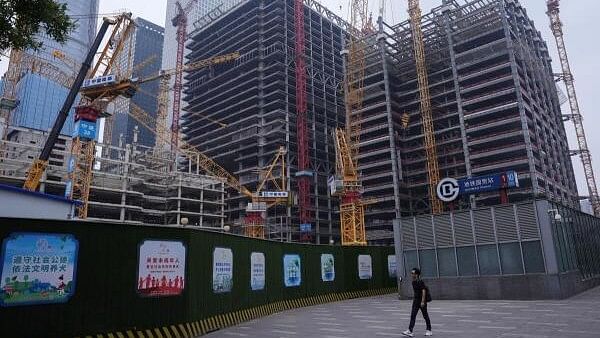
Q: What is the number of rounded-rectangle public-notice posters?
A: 8